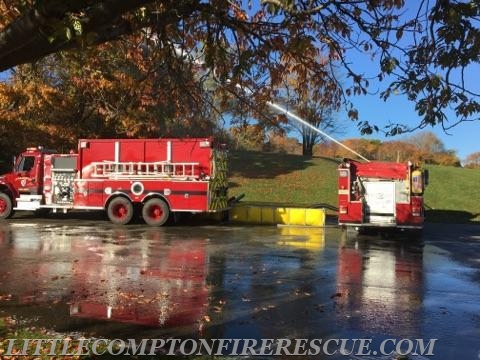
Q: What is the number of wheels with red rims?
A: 3